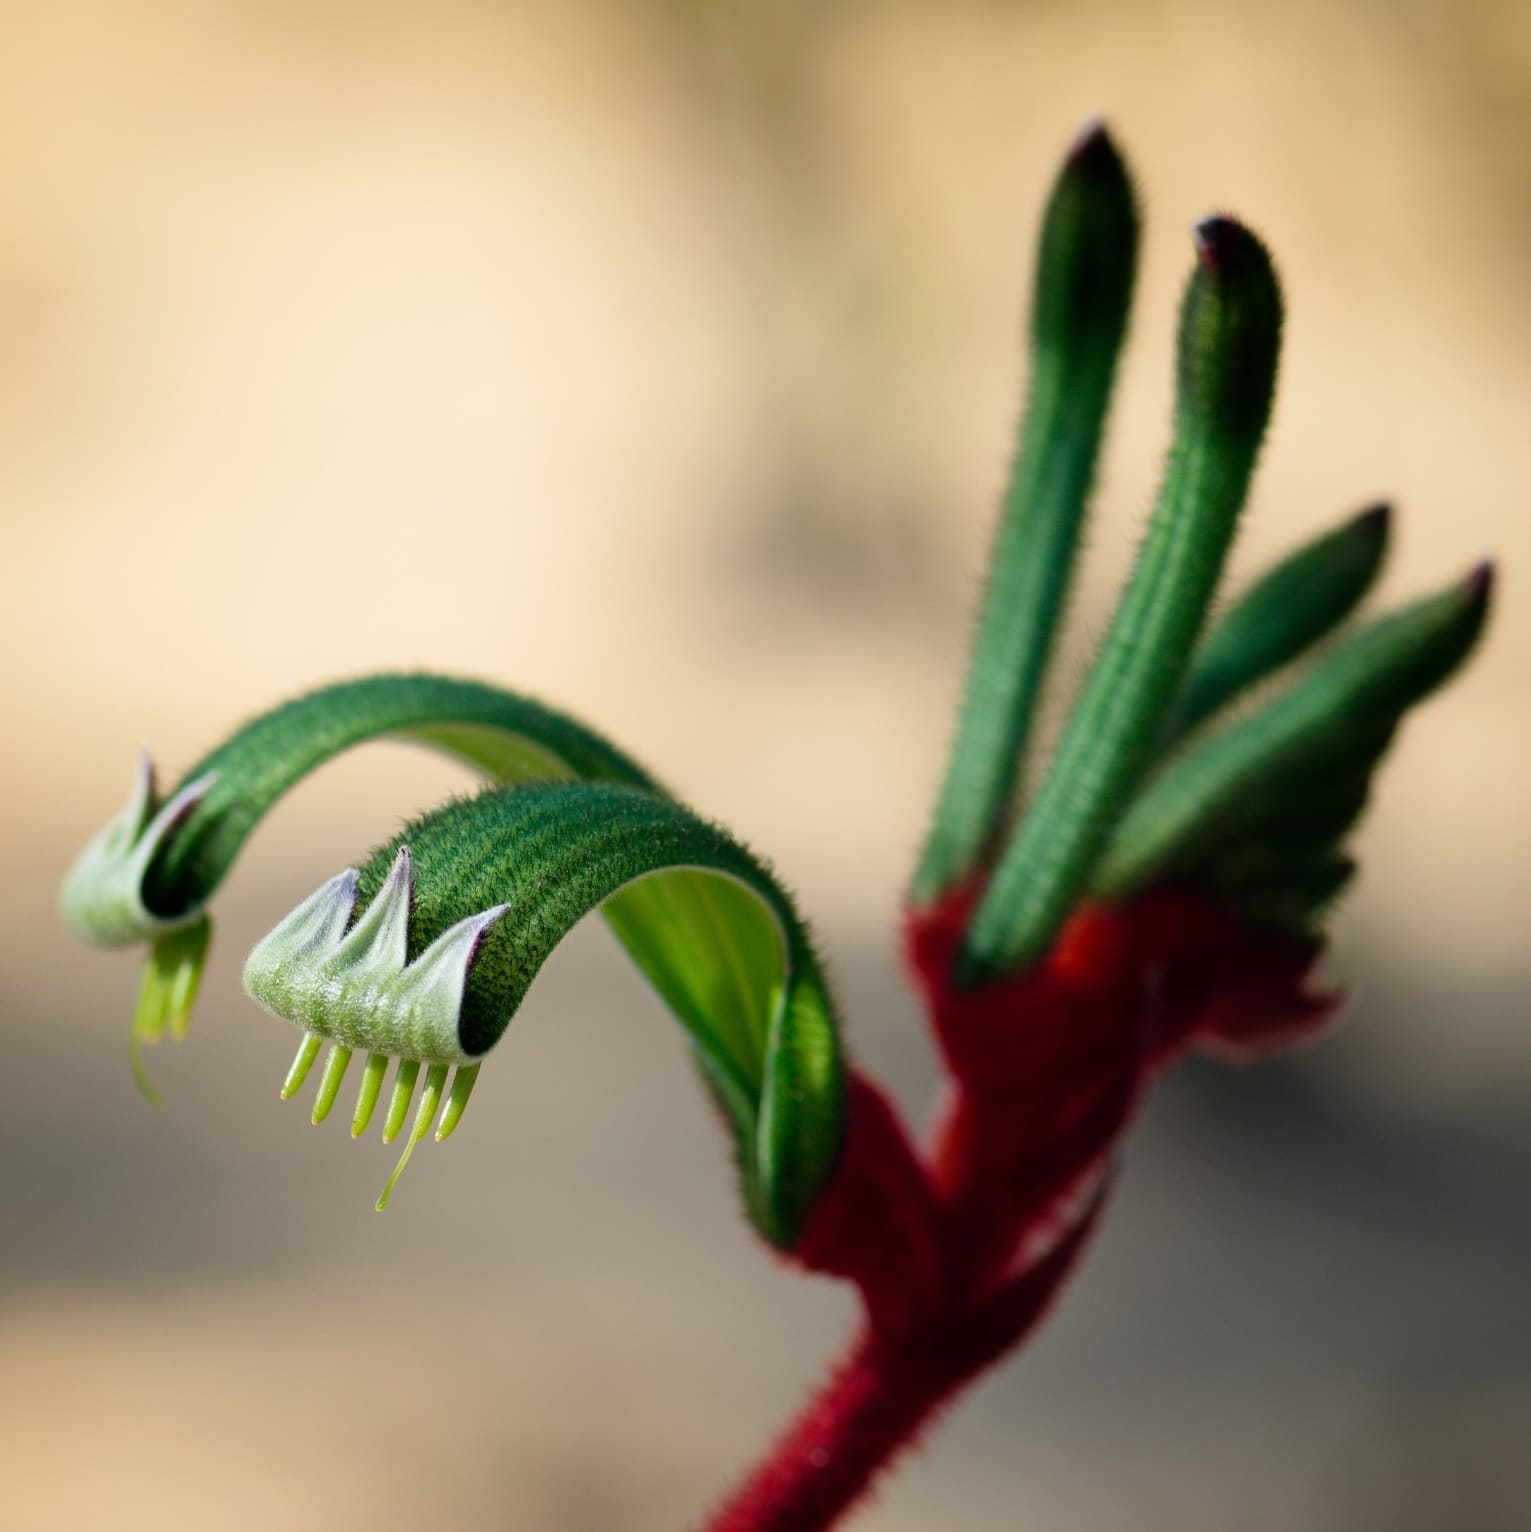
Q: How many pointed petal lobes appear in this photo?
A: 5